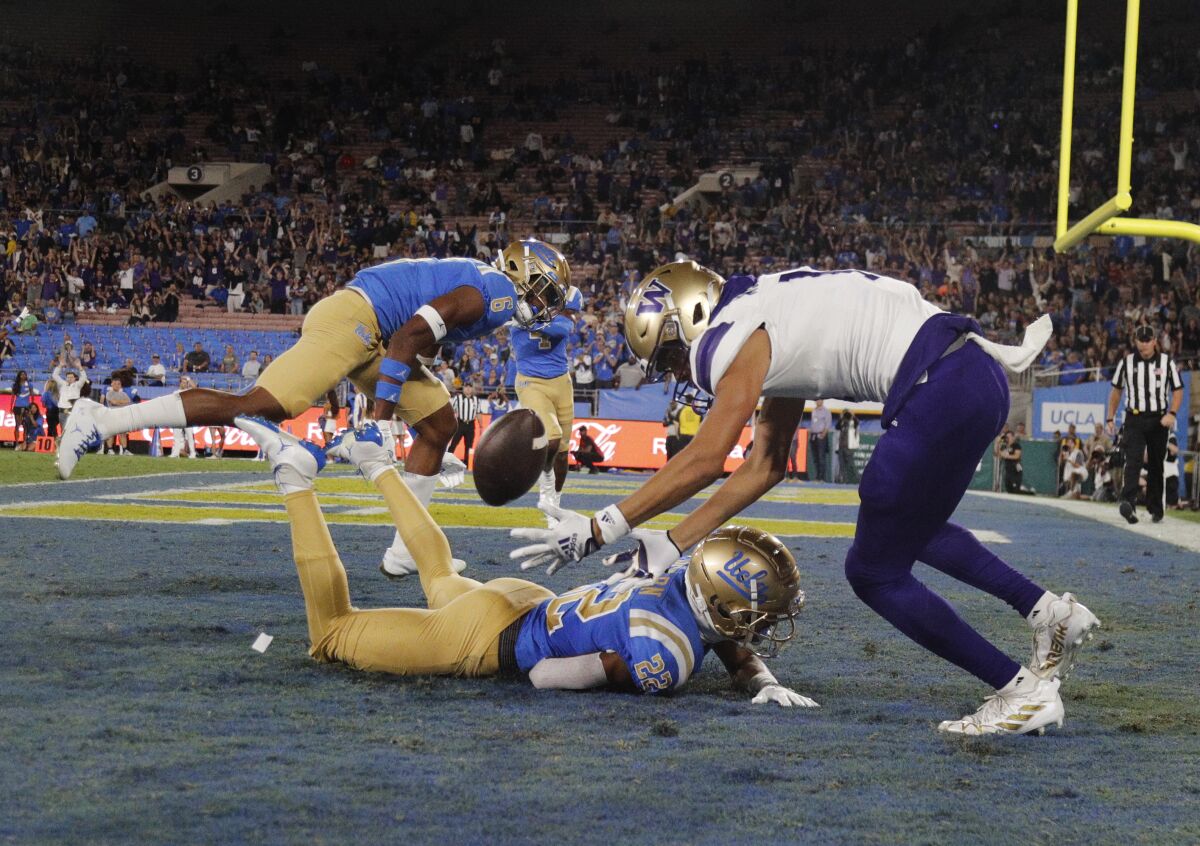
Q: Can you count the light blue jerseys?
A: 3